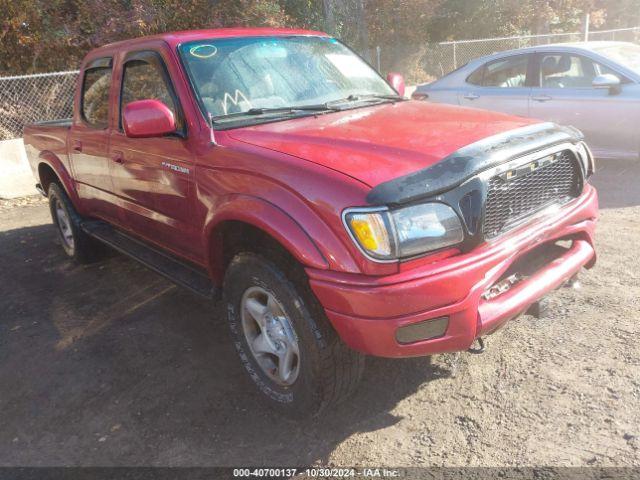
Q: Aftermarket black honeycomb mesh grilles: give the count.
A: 1